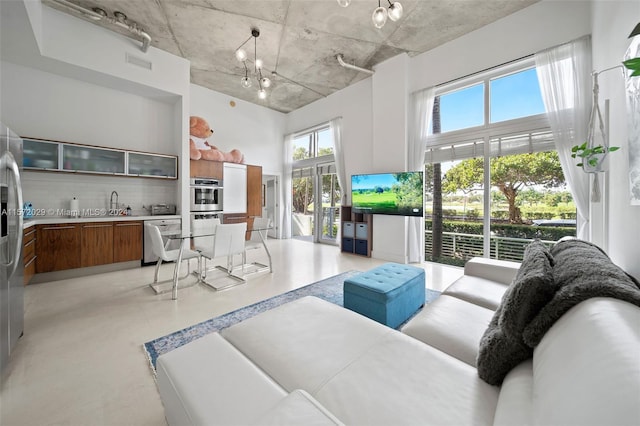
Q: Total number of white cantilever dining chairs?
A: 4